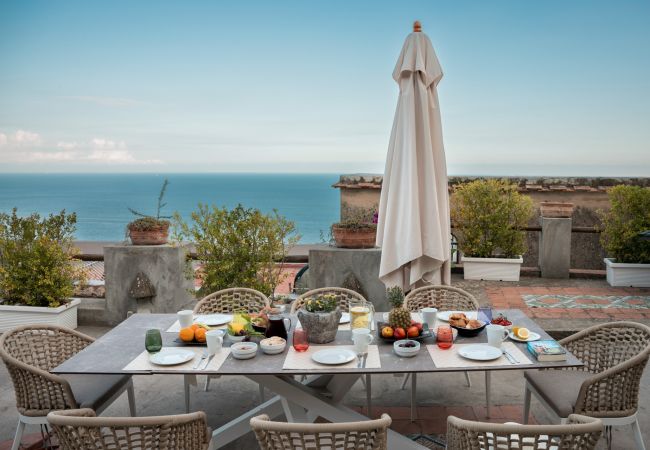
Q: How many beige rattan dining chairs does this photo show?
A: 8